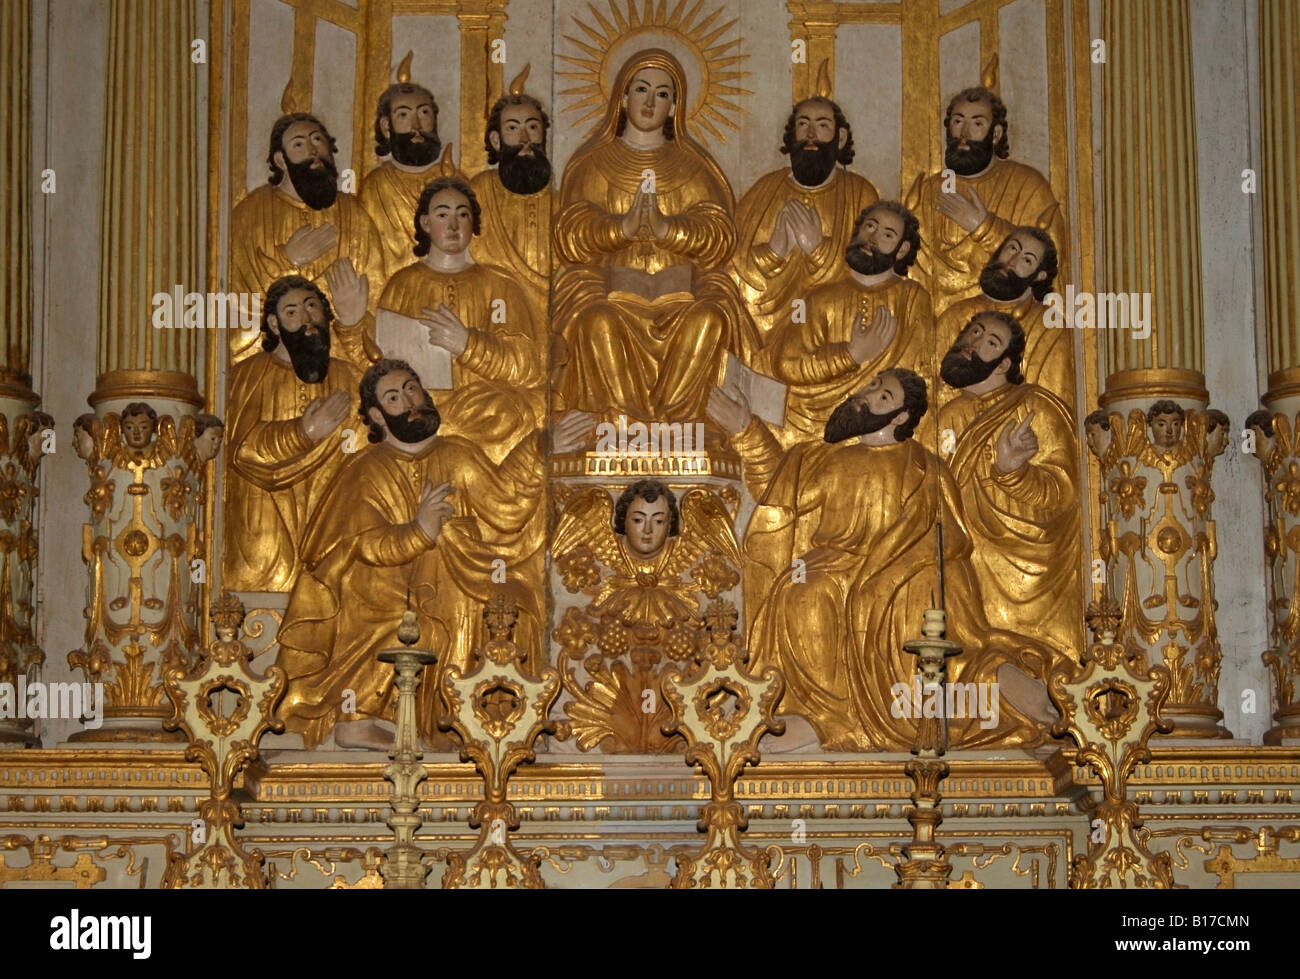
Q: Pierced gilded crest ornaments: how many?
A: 4